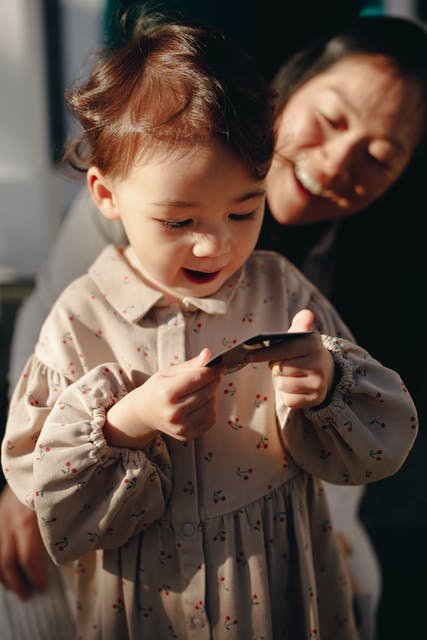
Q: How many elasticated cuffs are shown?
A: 2